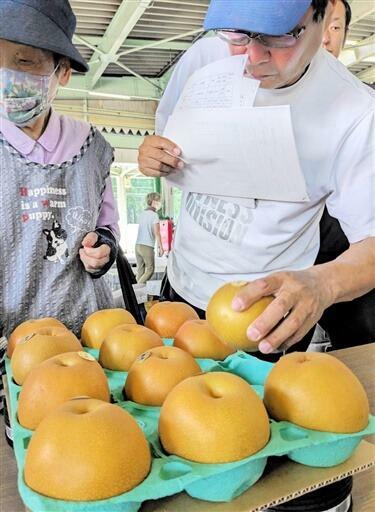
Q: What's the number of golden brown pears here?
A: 12